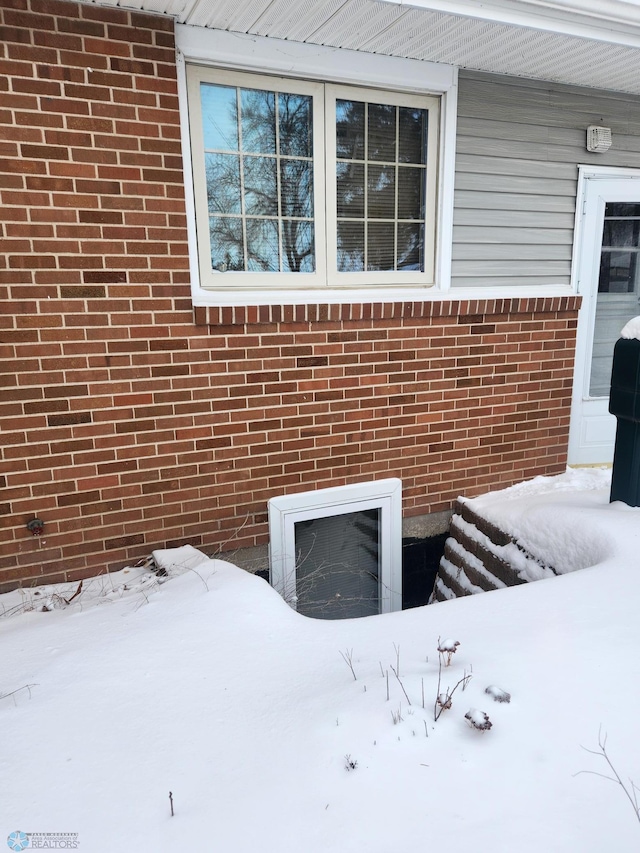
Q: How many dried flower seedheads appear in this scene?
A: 4